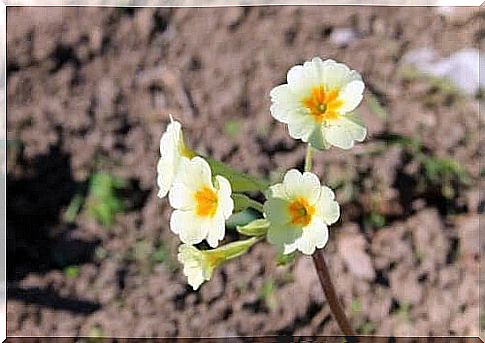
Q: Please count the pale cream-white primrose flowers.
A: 5